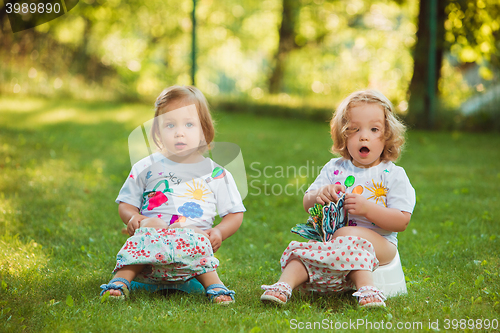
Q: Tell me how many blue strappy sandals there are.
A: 2